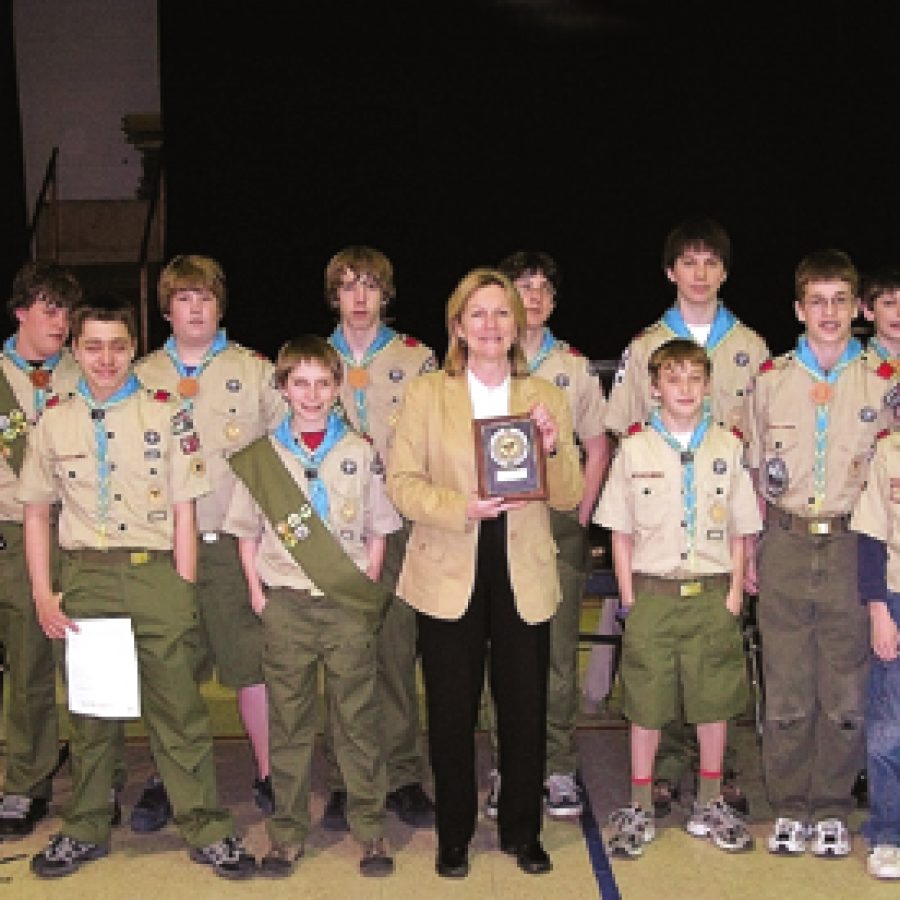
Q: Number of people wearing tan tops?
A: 12